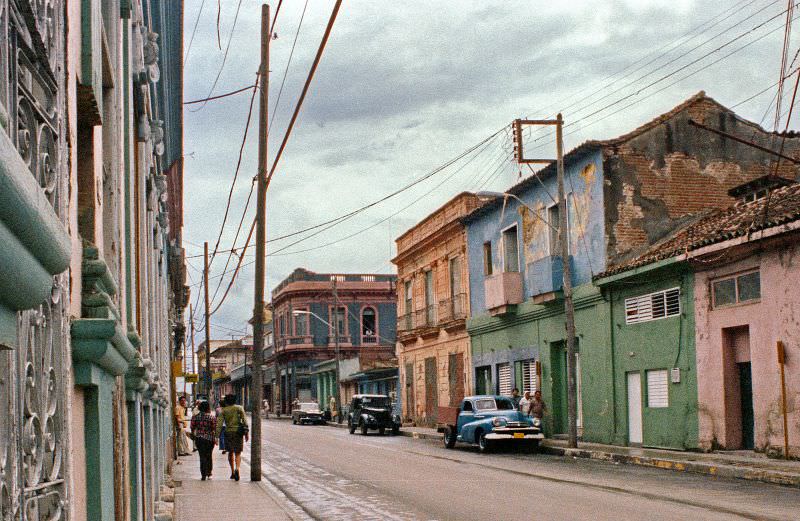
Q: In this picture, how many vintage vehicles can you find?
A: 3